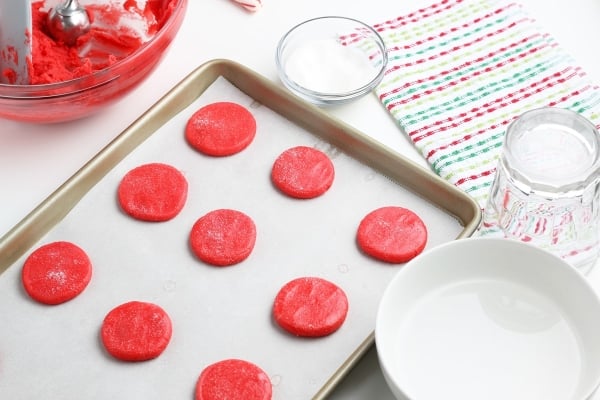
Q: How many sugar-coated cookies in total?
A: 9